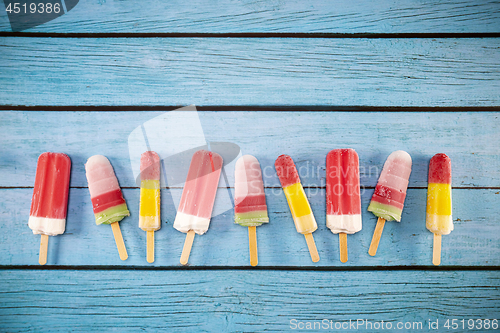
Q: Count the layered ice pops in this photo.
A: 9